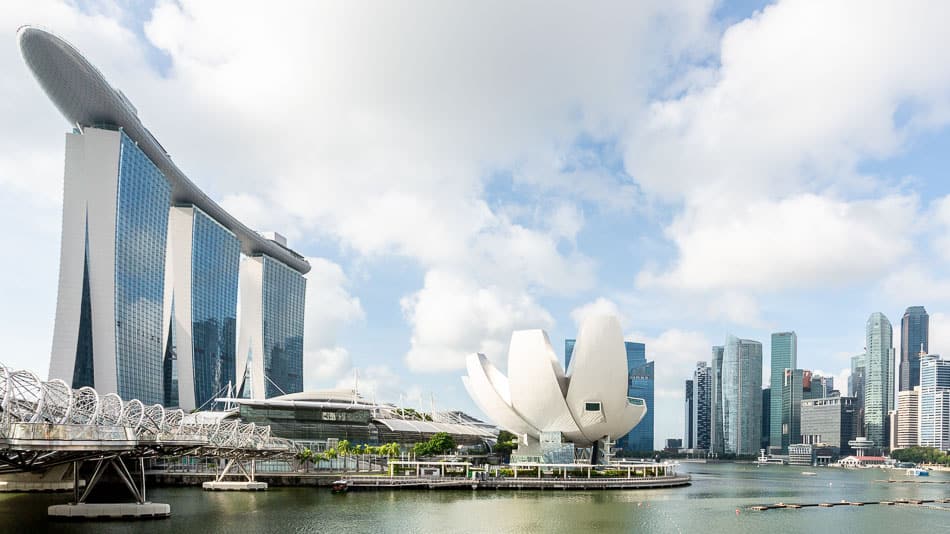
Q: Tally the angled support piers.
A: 2